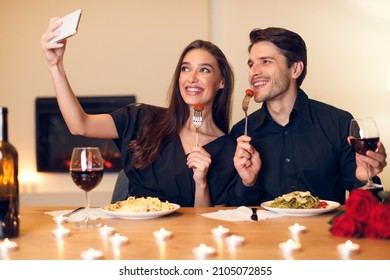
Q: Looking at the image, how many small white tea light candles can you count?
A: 13